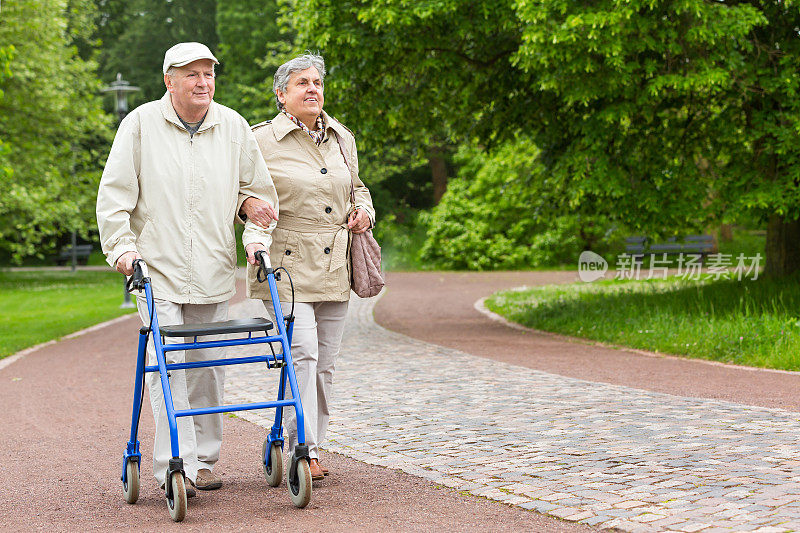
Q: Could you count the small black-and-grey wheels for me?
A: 4